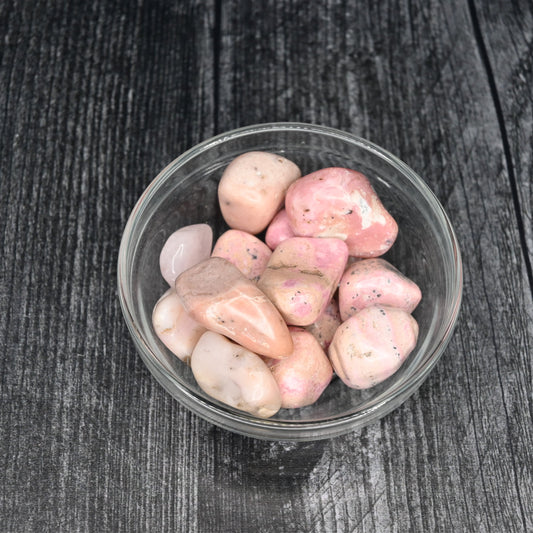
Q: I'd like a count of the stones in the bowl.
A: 13